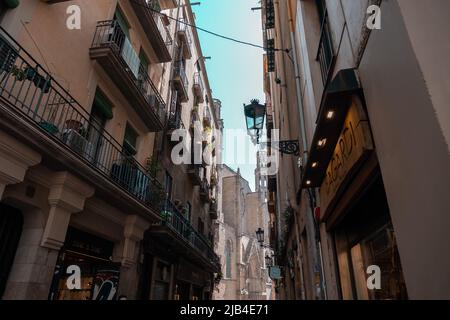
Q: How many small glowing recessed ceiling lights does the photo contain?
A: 4